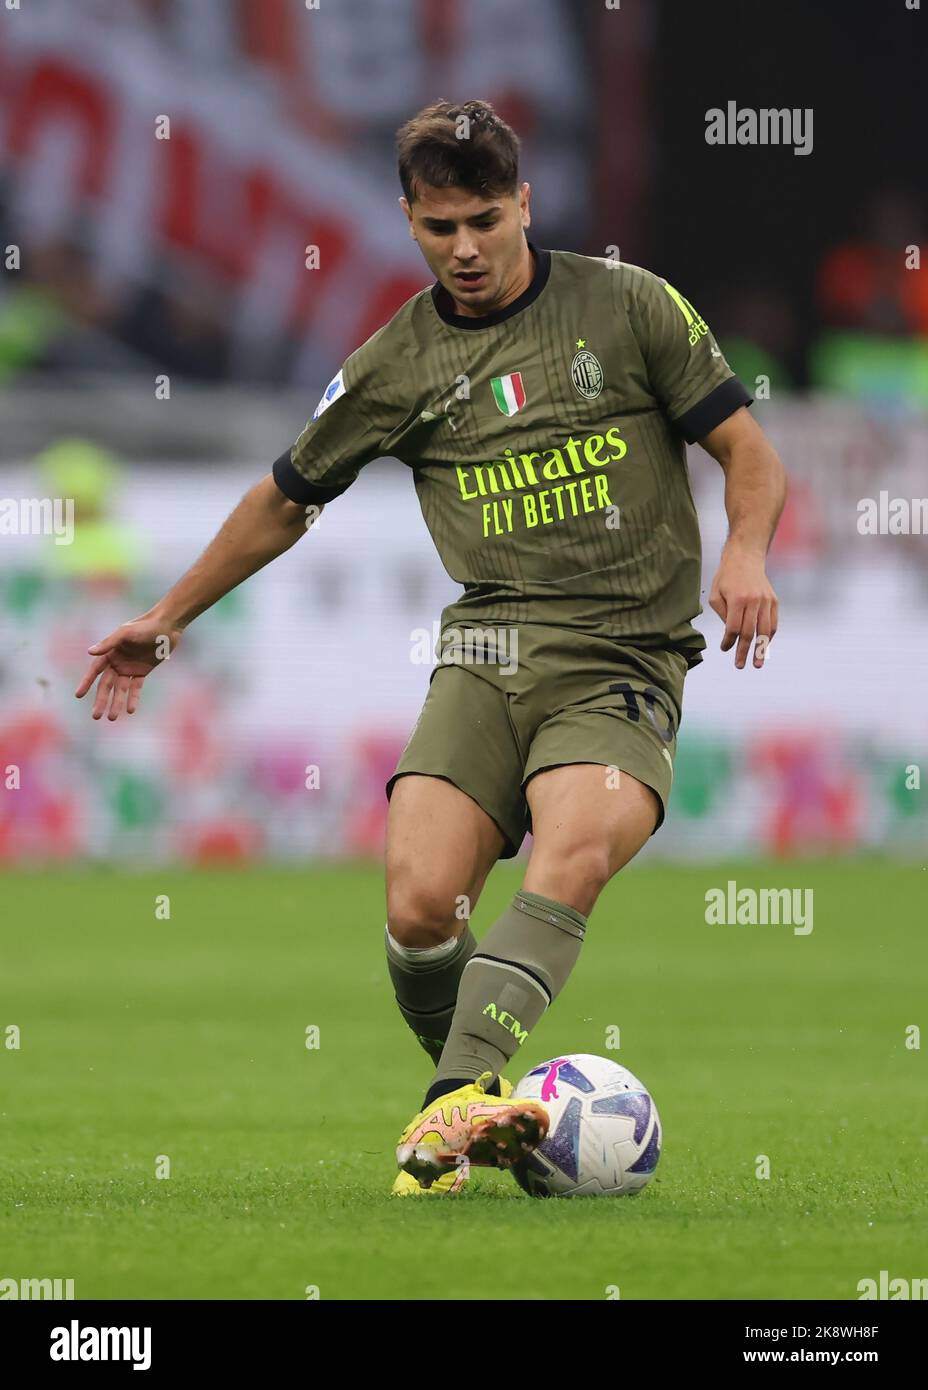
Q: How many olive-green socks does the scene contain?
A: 2